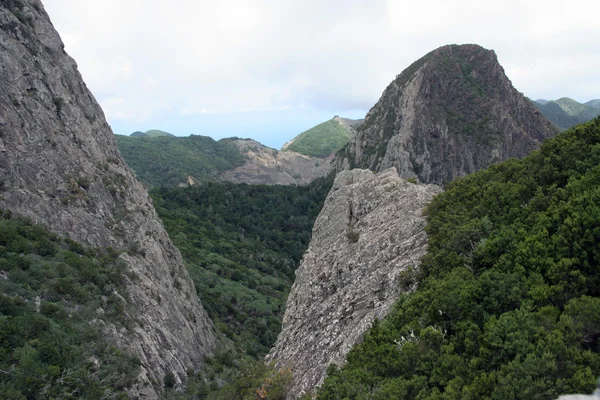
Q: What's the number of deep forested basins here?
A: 1